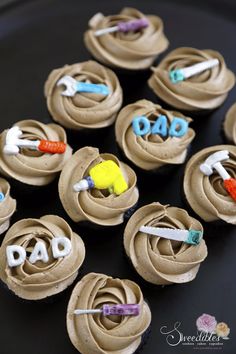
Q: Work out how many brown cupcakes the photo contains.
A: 12